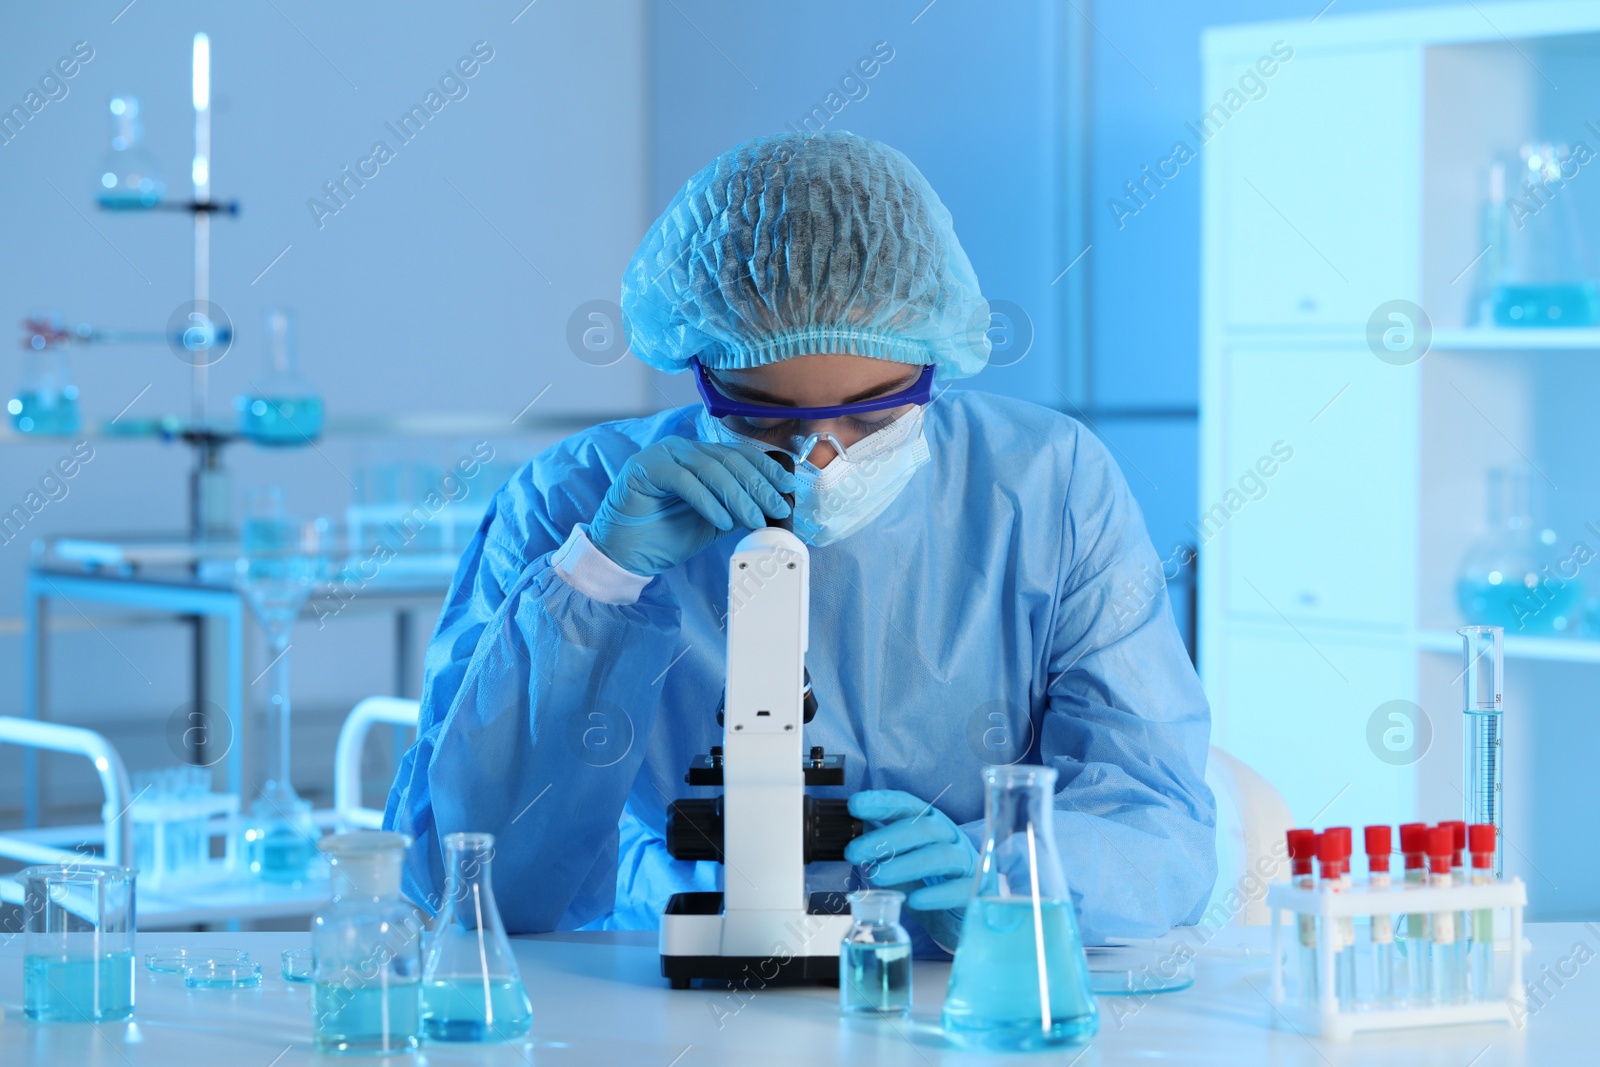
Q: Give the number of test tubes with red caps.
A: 8